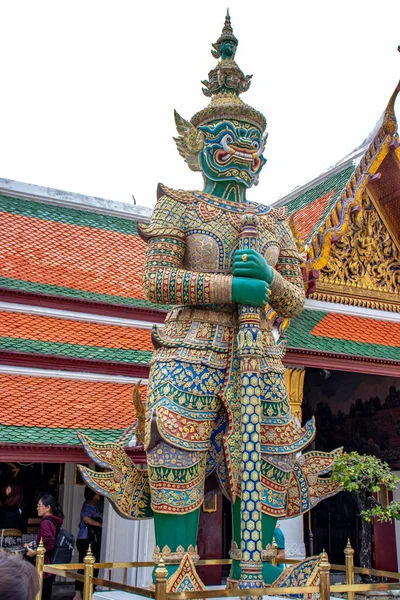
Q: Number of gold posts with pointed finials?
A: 6